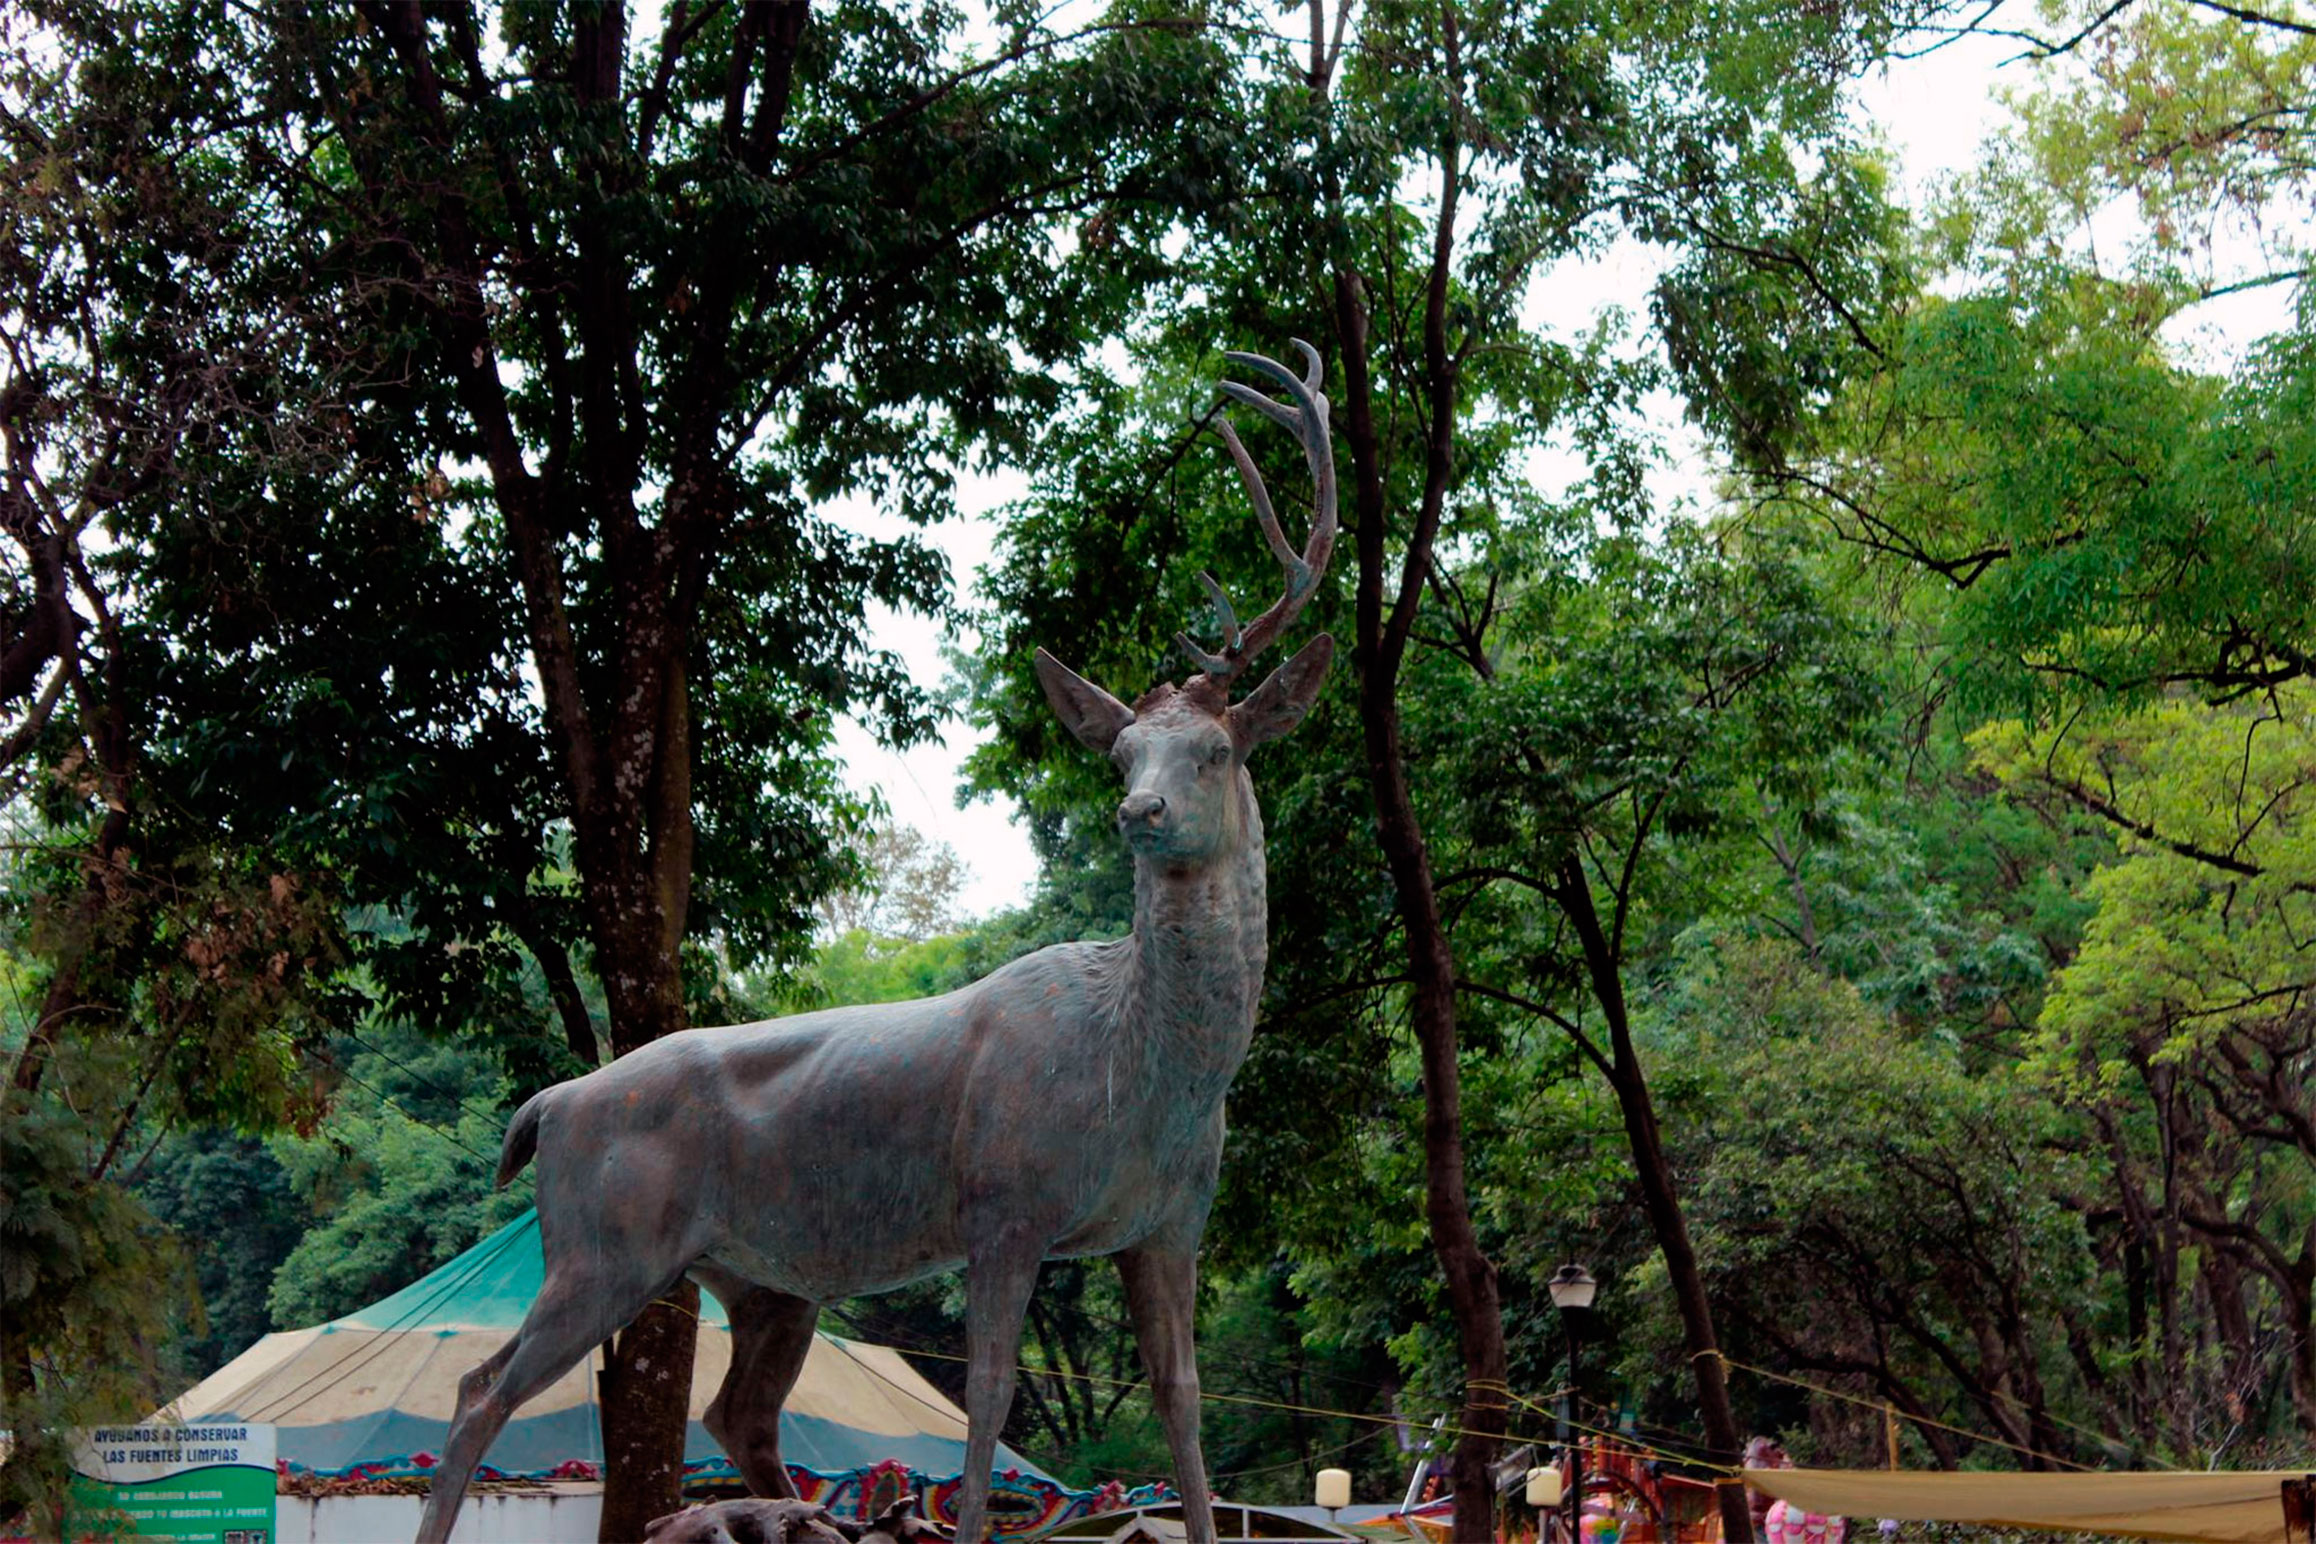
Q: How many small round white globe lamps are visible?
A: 2